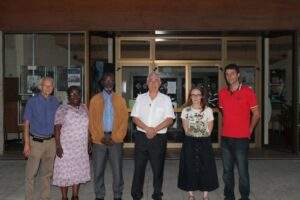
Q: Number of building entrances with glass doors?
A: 1